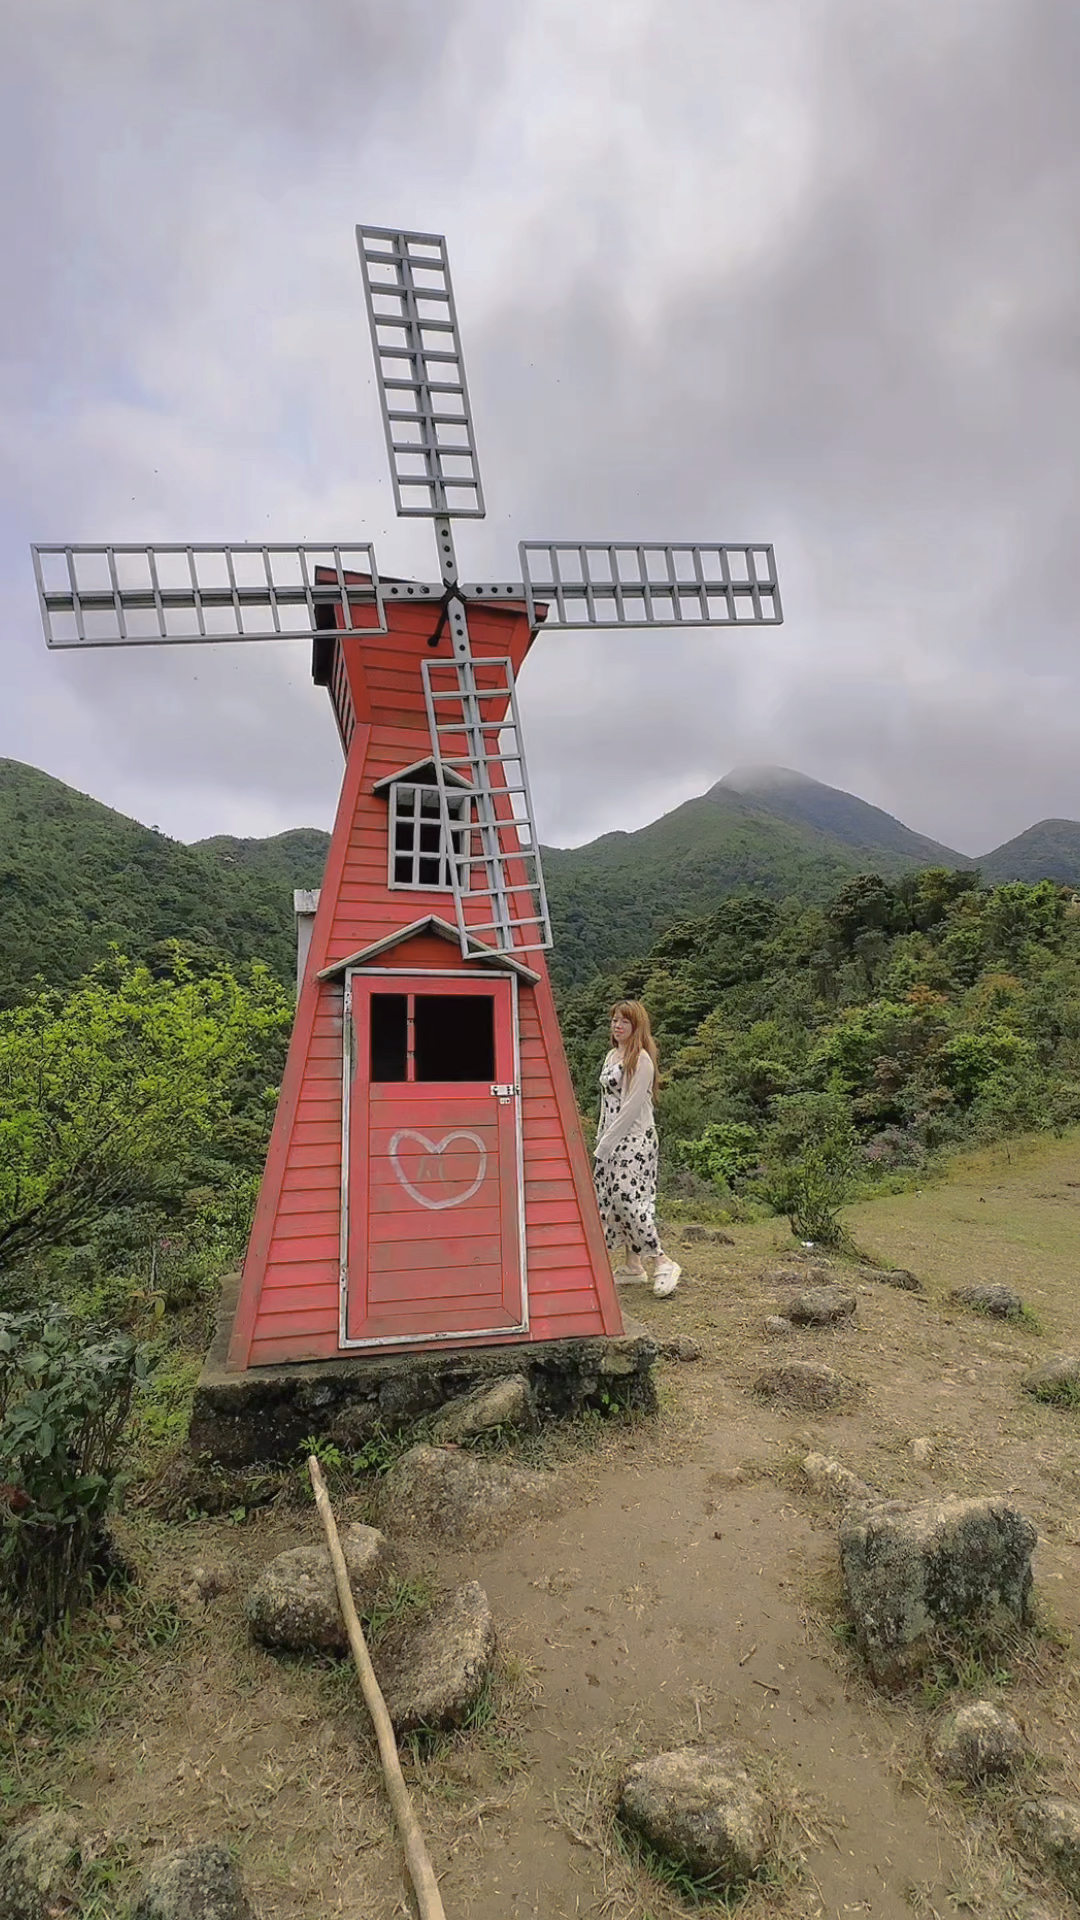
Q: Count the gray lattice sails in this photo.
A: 4